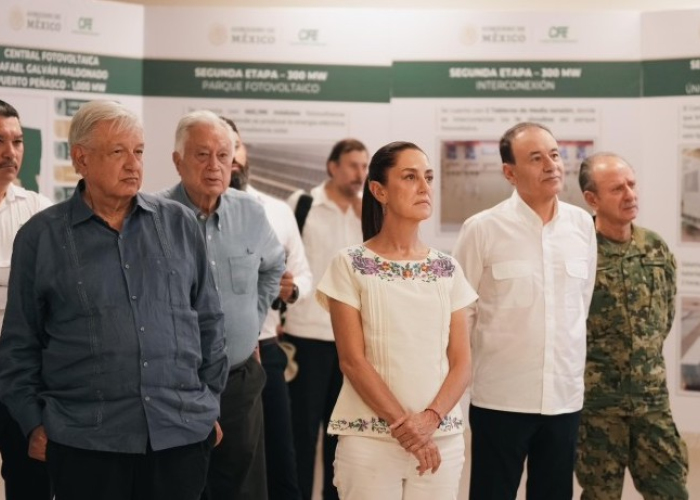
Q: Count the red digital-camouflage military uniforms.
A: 0